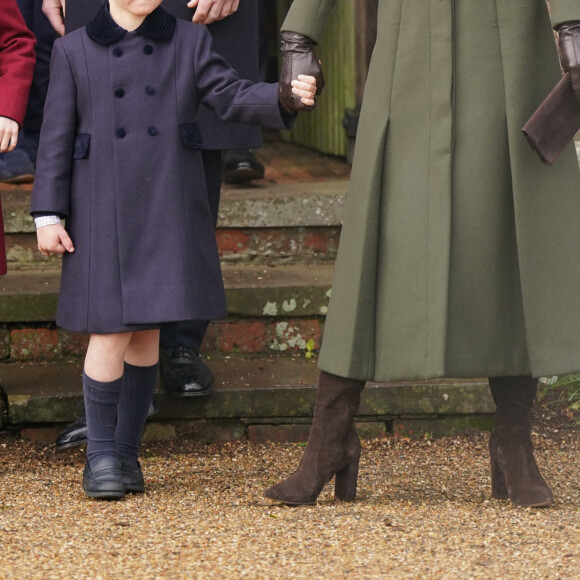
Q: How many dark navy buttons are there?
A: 6